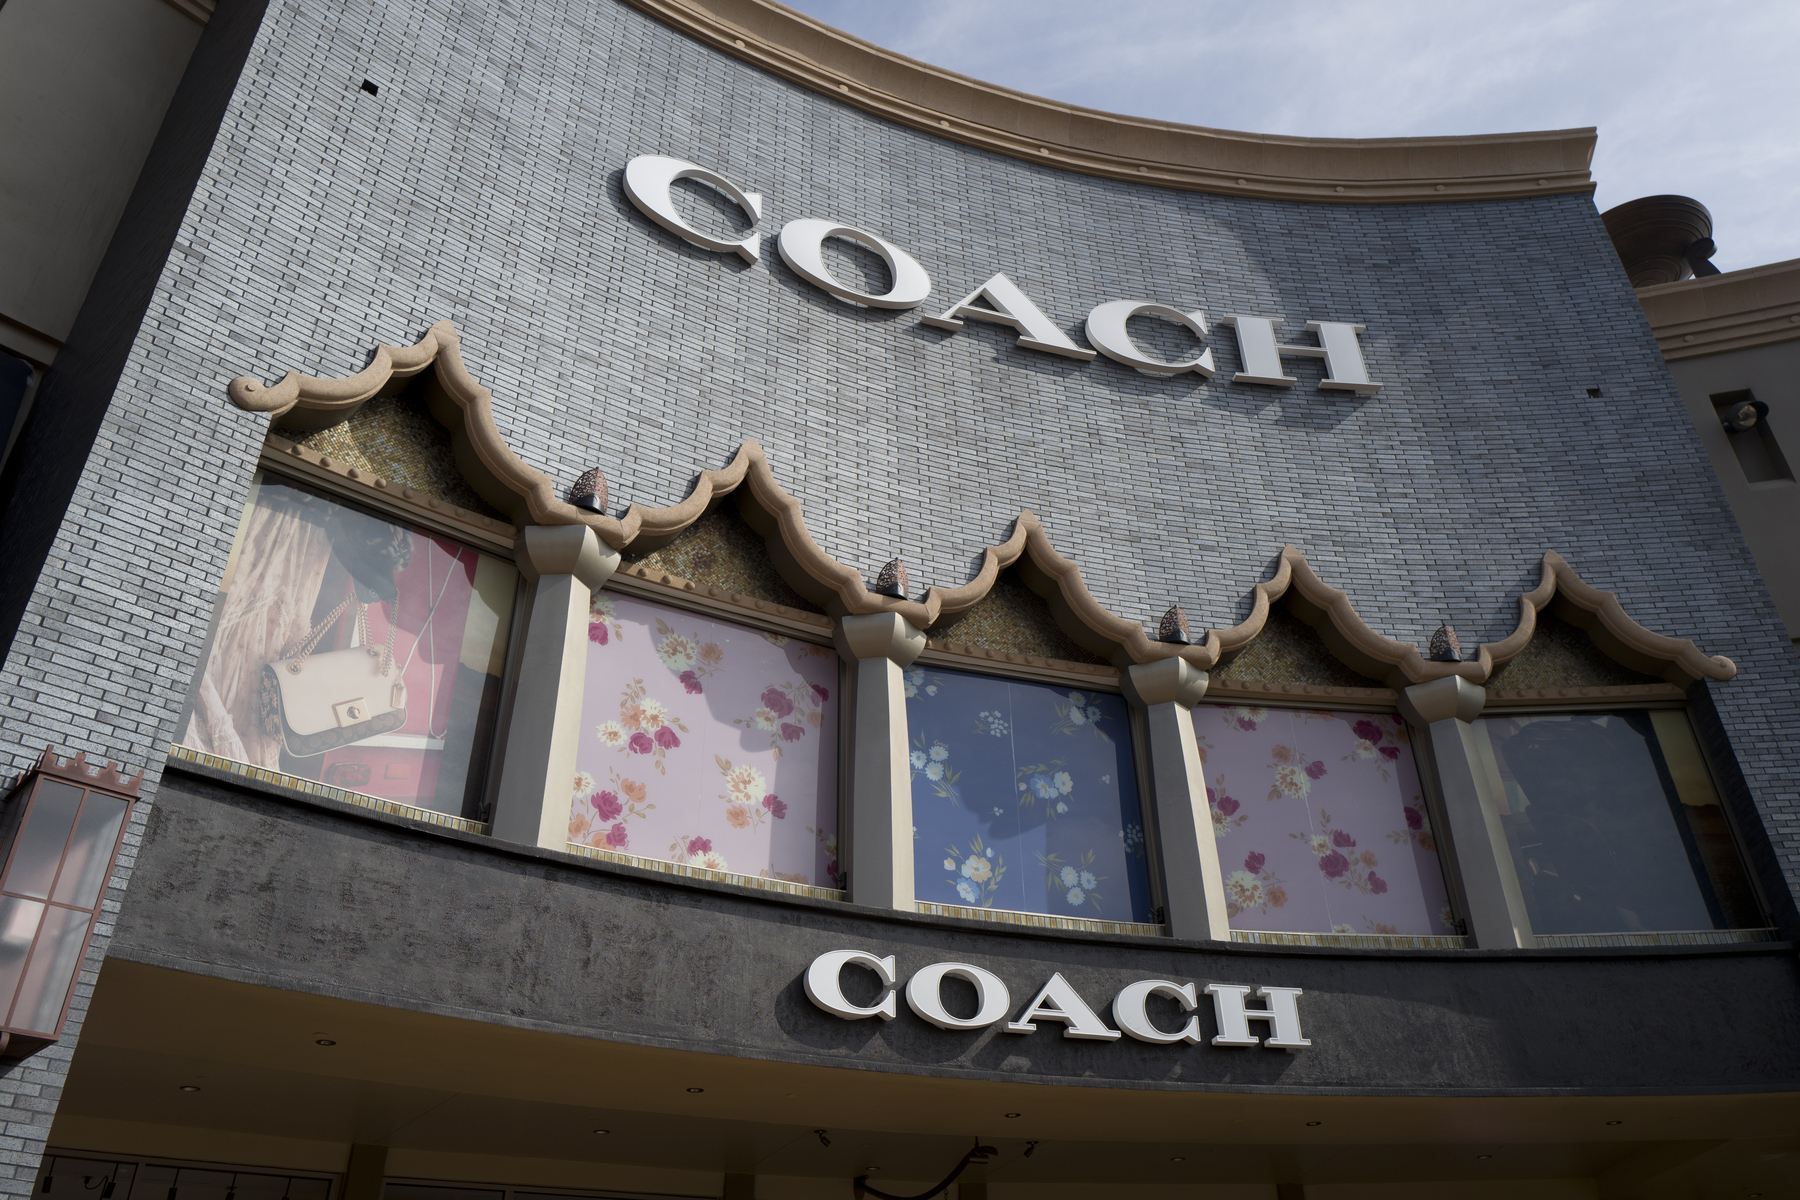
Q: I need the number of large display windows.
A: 5